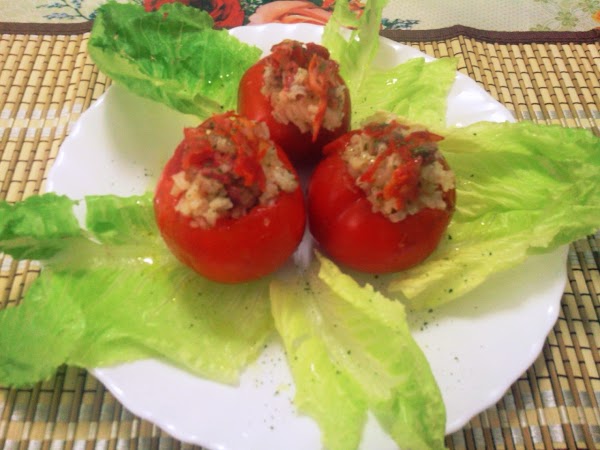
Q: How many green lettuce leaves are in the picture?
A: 5